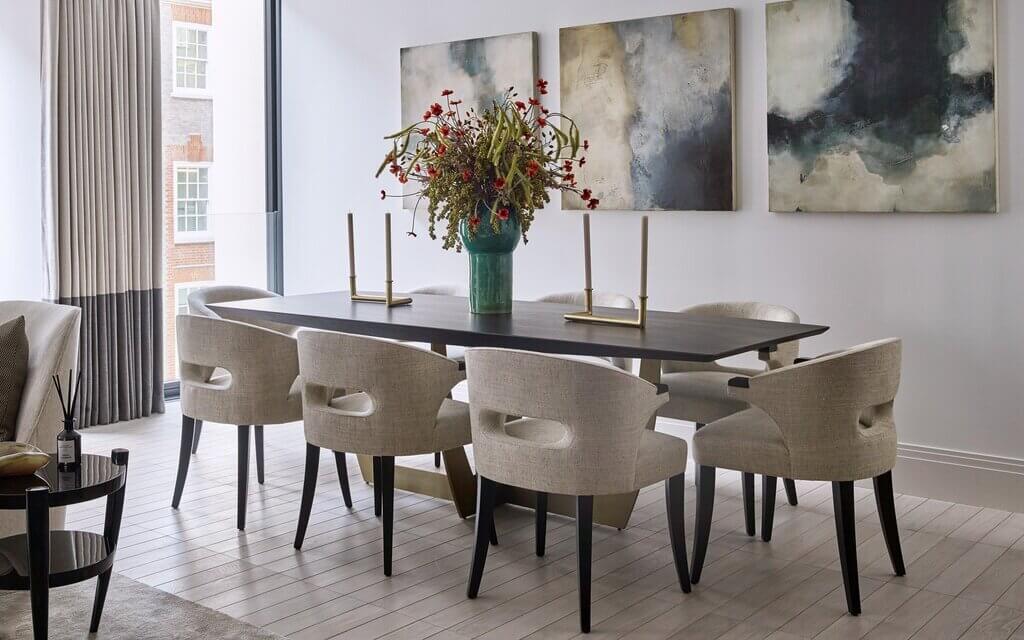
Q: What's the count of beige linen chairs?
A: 8